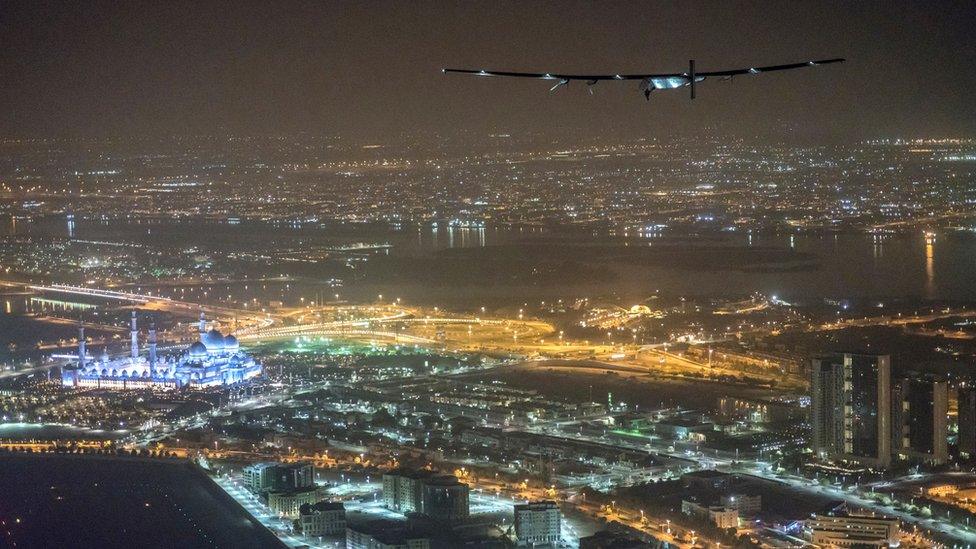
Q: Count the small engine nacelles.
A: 4